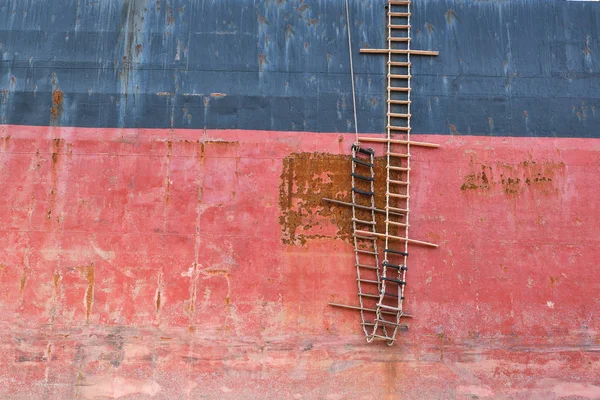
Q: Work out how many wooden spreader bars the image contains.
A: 5